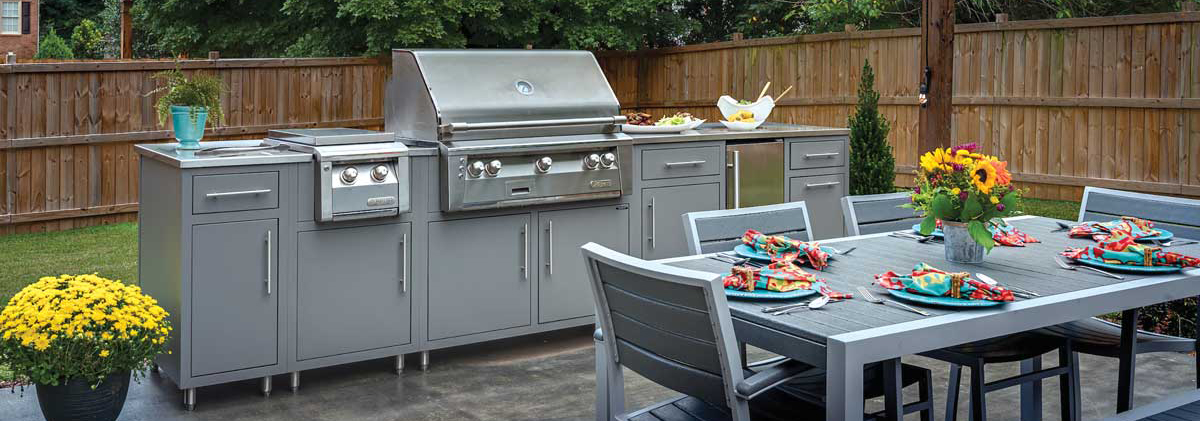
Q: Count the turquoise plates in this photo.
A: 6